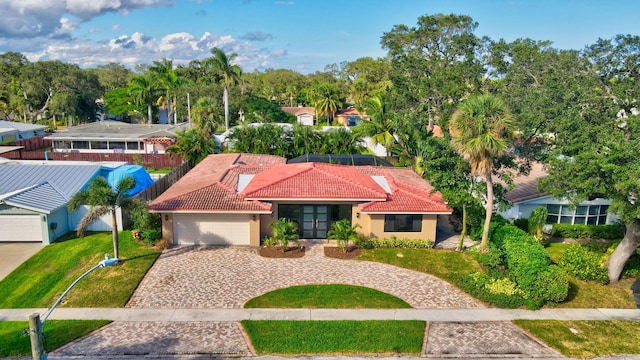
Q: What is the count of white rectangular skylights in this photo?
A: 2